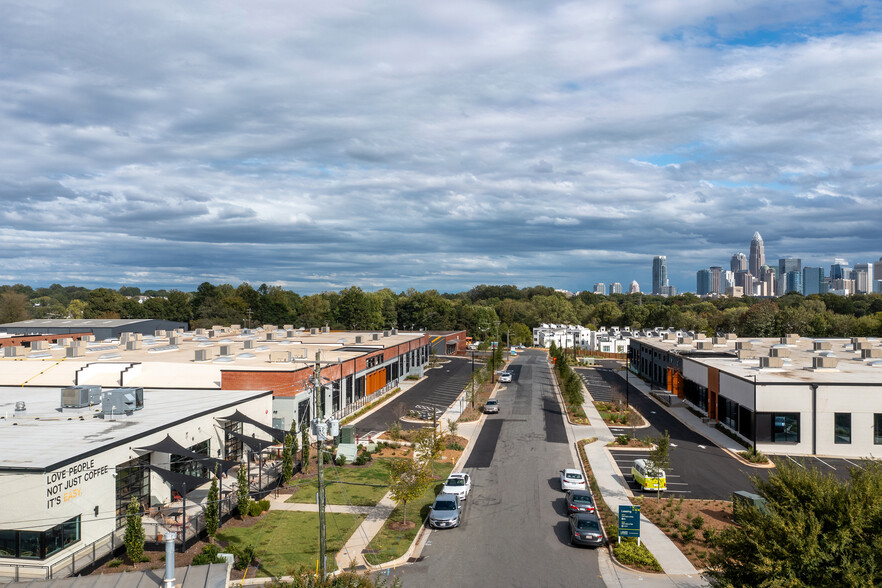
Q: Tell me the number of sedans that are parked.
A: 7